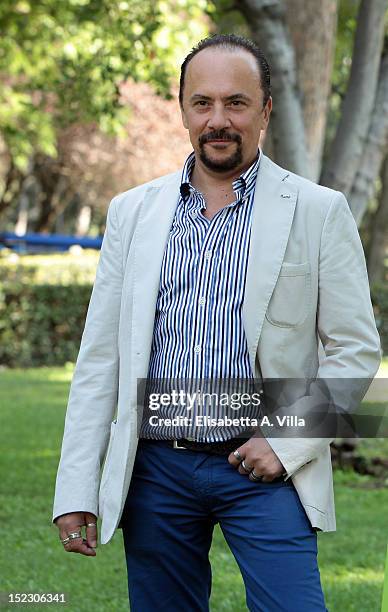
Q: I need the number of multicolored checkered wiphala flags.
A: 0